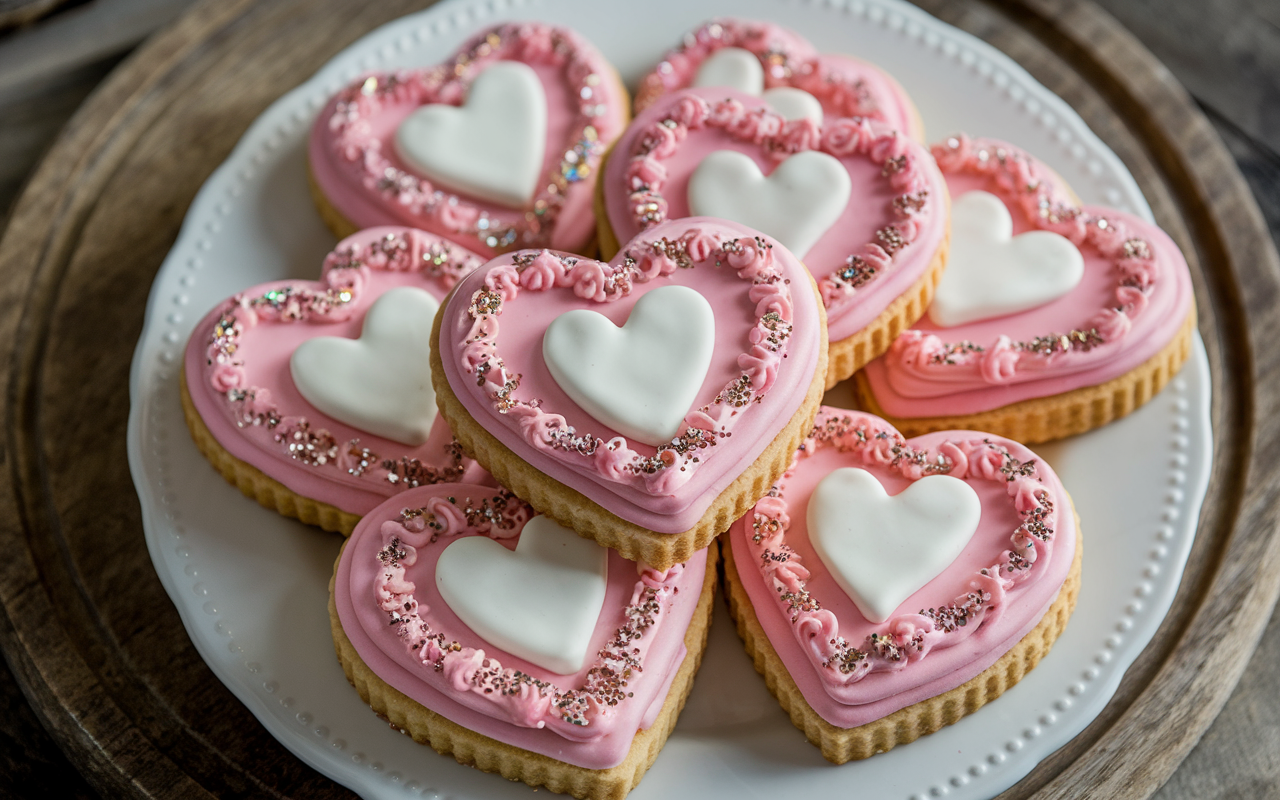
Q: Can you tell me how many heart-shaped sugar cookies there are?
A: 8